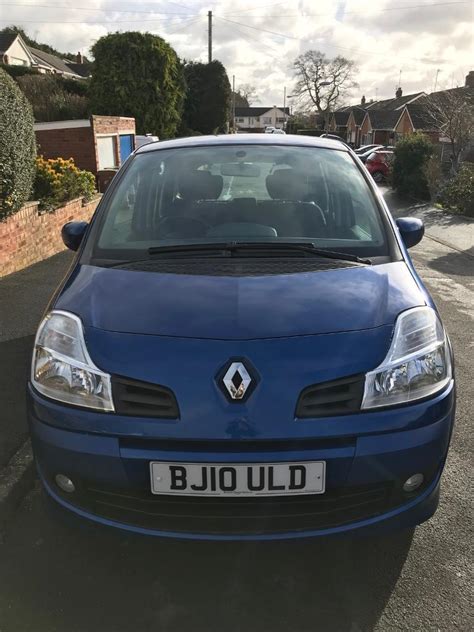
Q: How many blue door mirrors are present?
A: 2